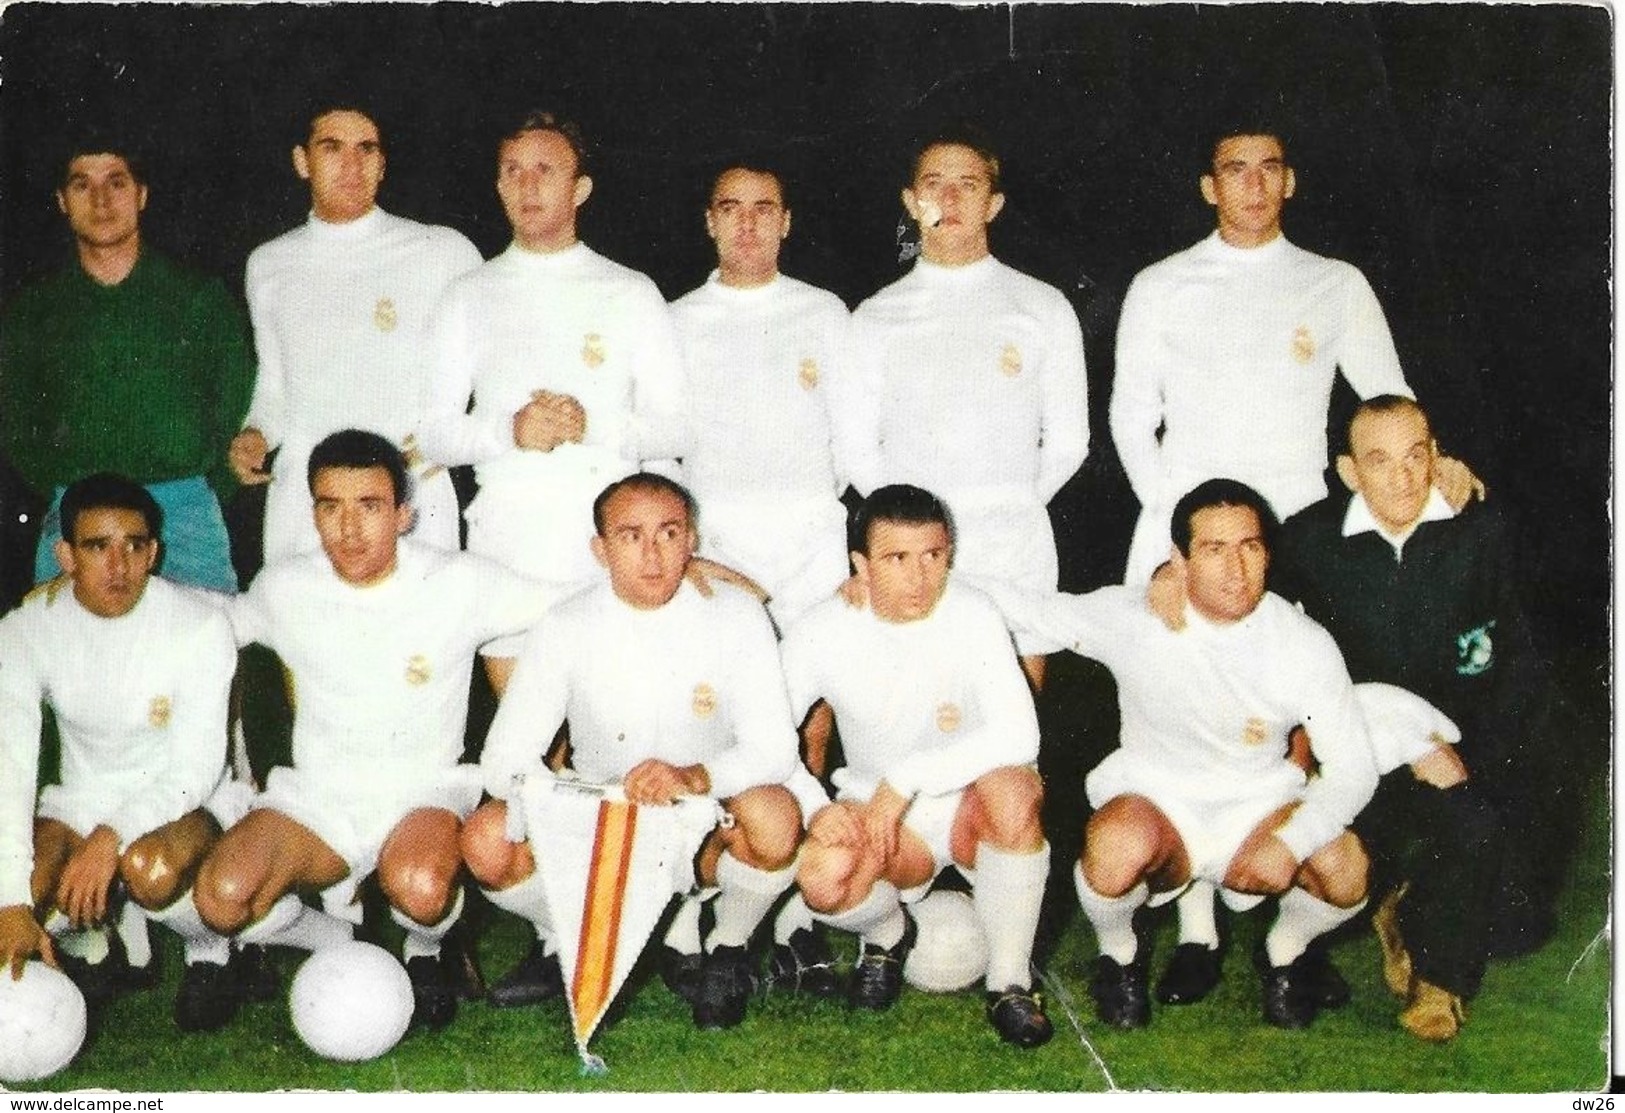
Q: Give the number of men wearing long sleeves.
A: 12